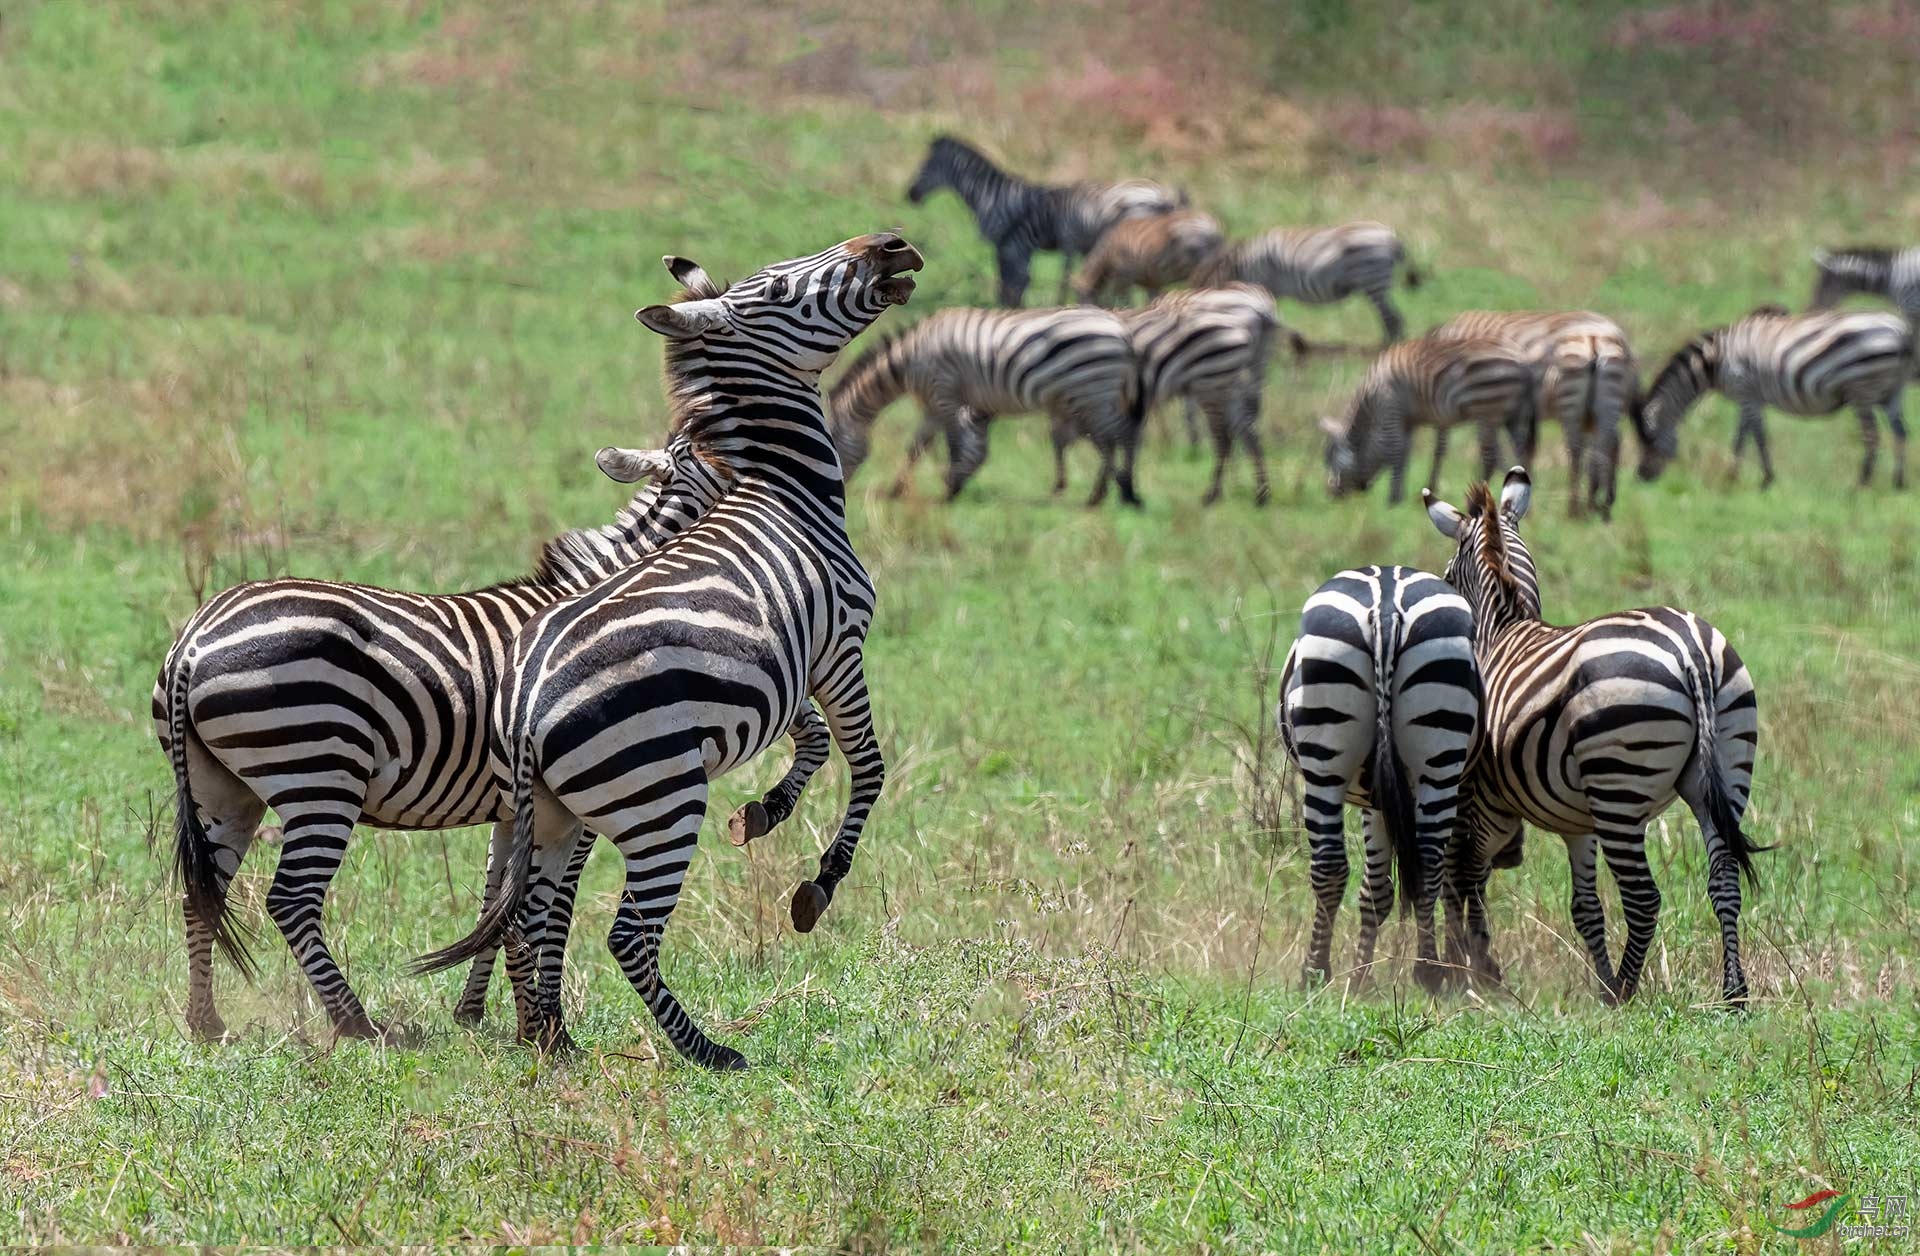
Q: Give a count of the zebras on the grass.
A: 13